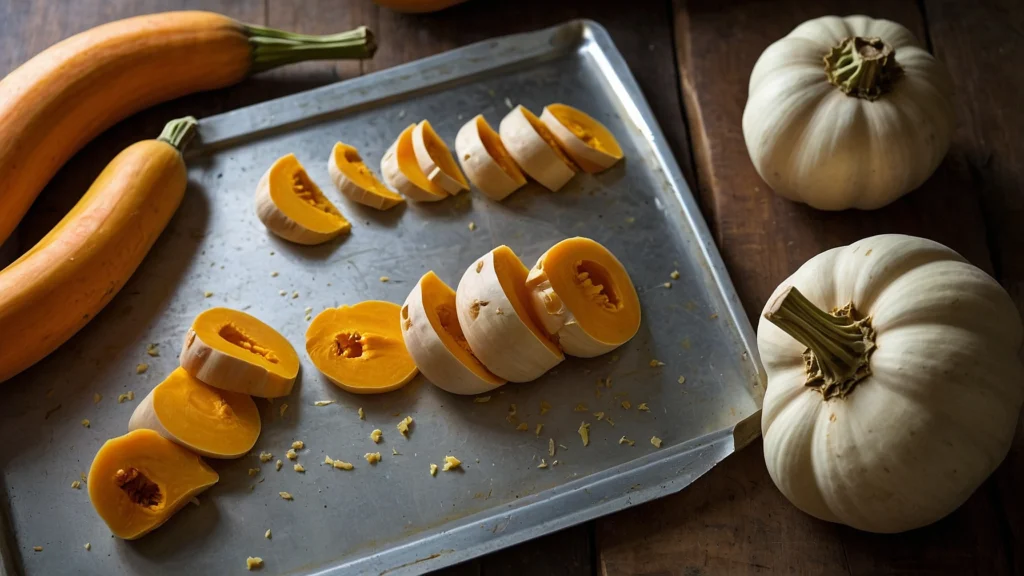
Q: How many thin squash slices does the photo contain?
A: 14